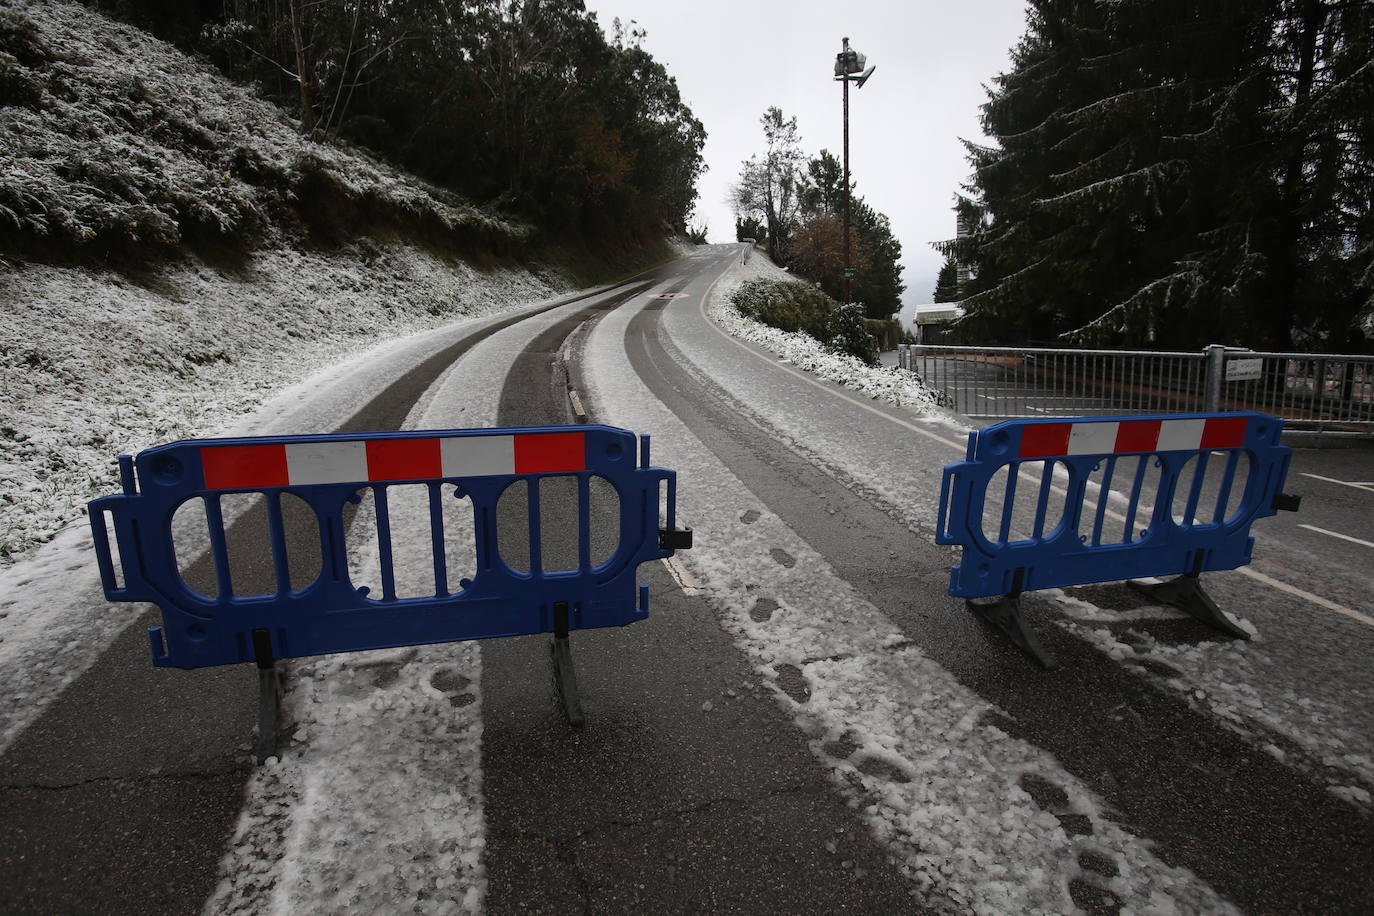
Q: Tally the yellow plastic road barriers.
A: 0